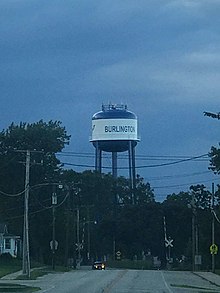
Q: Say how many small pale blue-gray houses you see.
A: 1